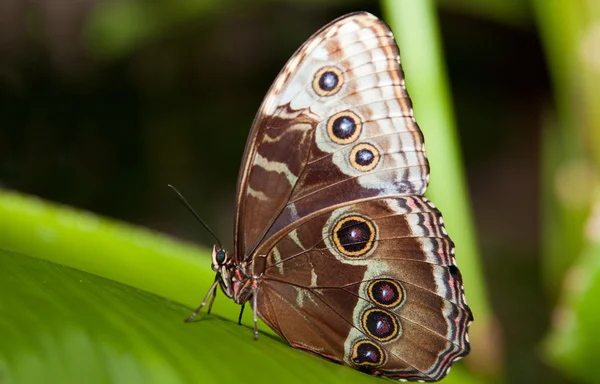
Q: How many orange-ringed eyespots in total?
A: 7